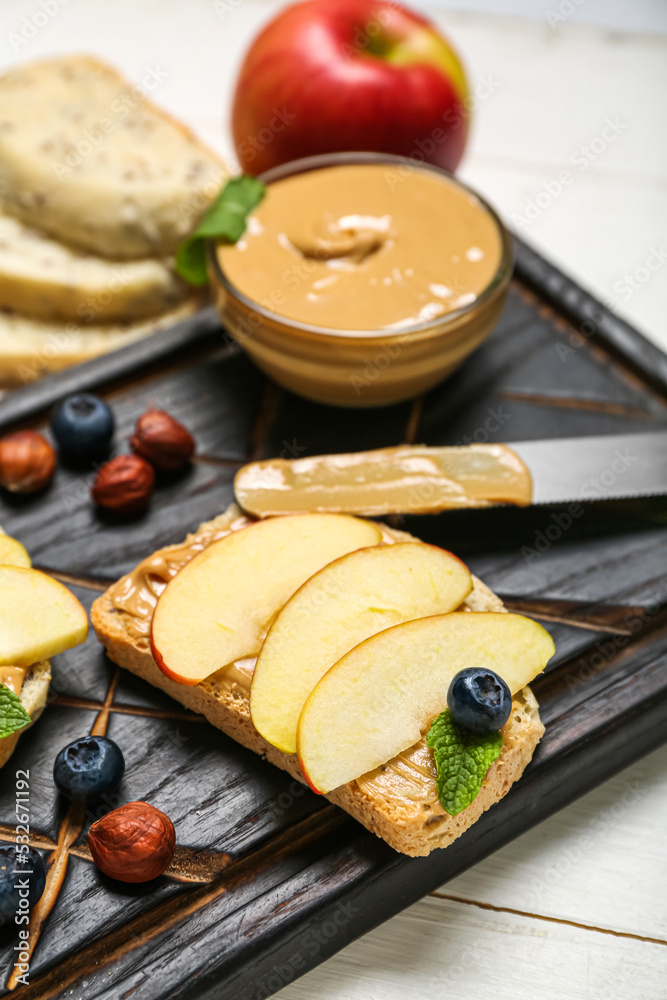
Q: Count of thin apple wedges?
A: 5